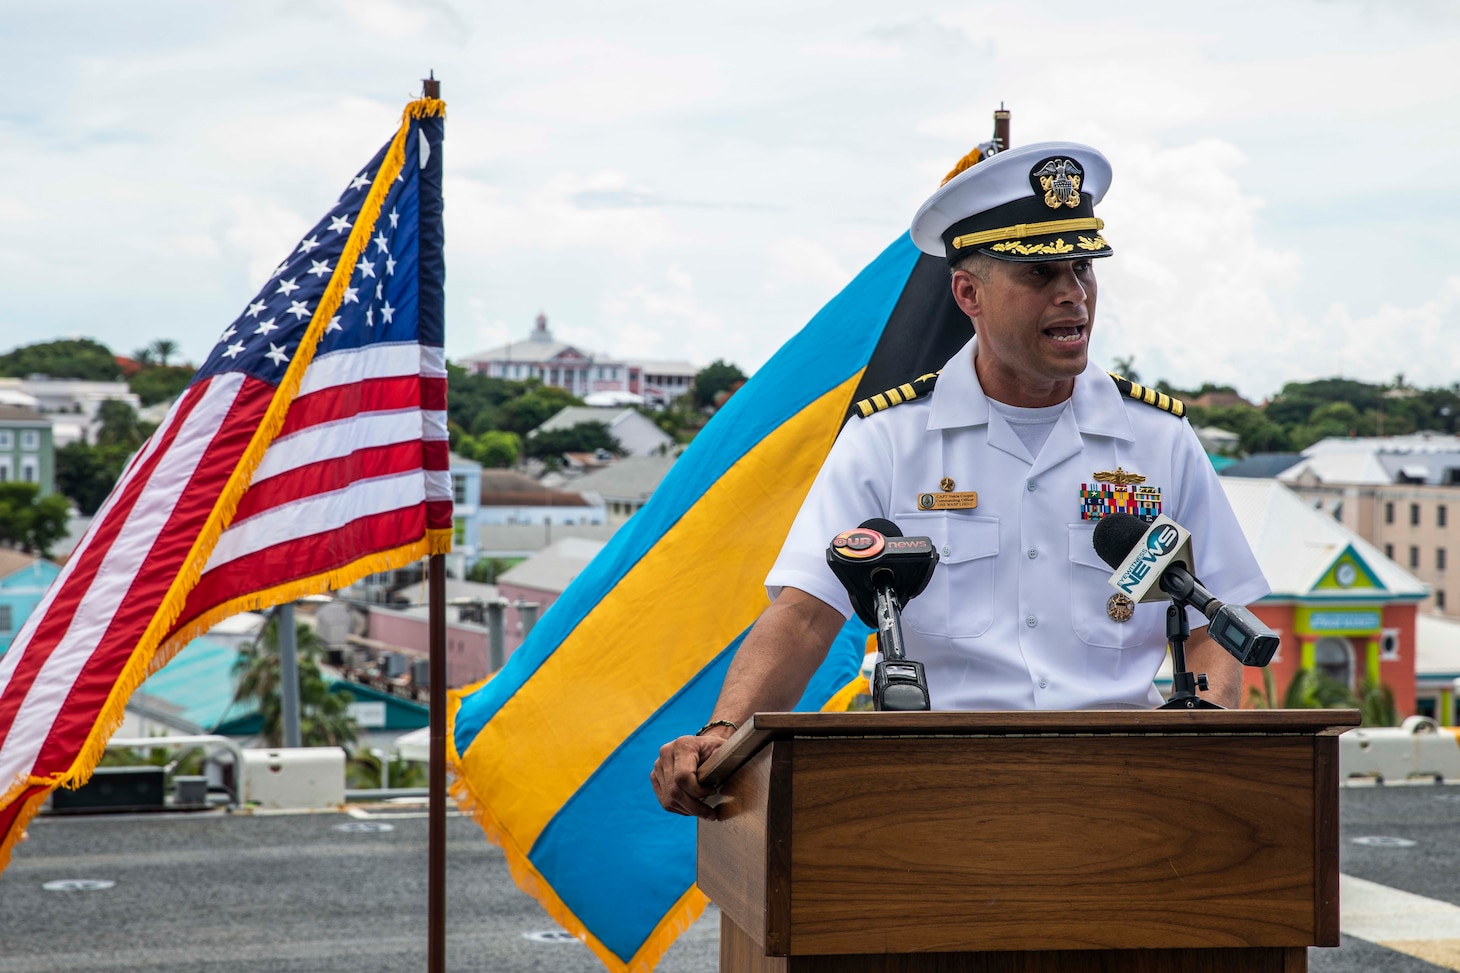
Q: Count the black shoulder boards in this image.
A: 2